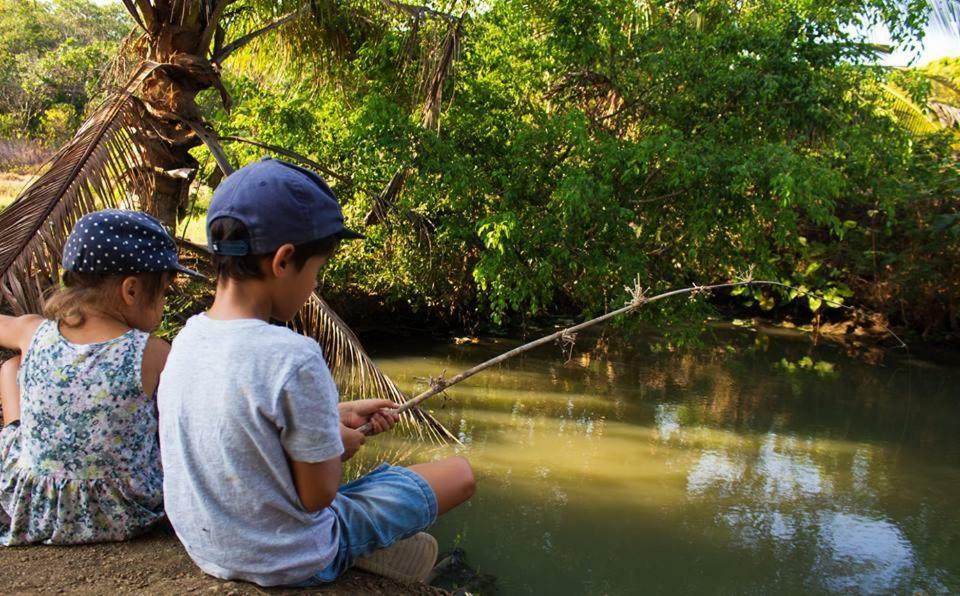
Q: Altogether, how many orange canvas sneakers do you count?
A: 0